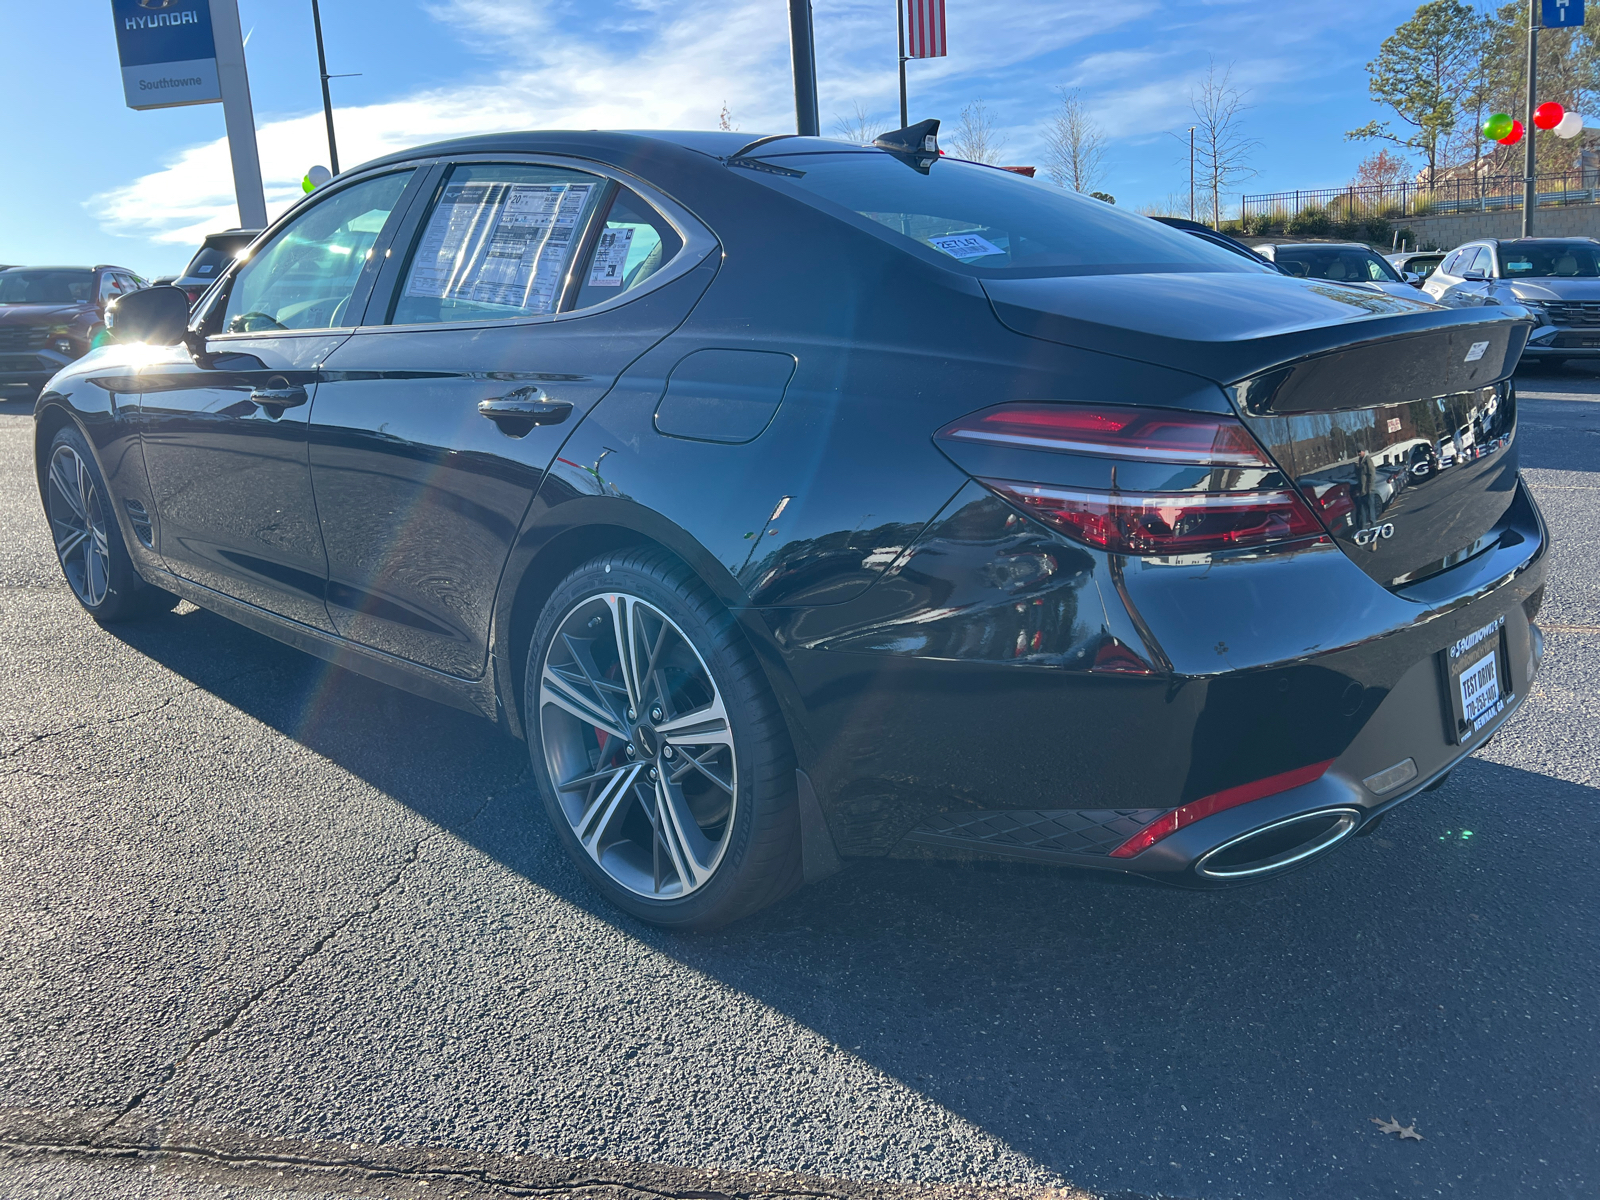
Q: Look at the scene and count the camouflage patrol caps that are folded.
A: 0